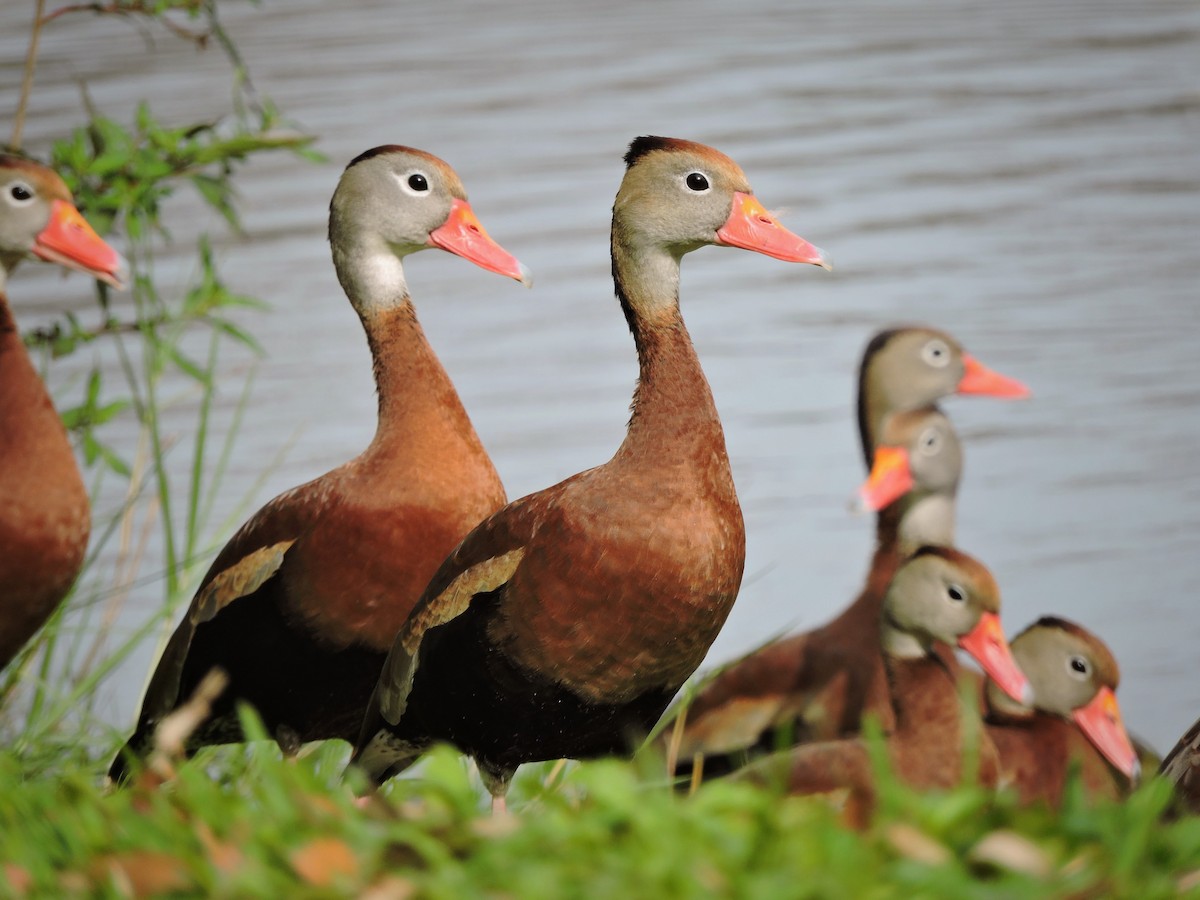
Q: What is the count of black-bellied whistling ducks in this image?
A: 7